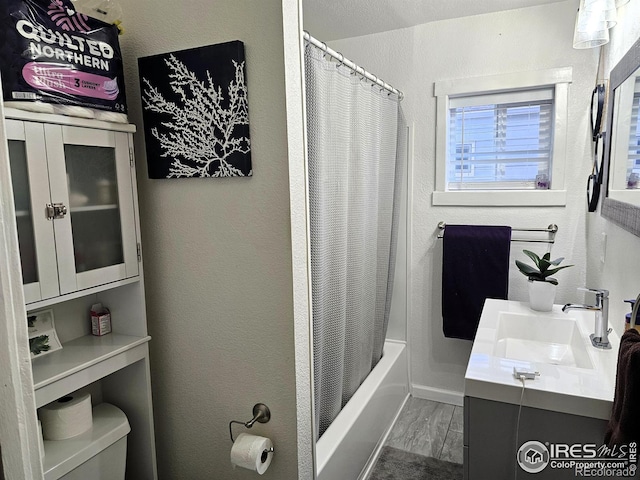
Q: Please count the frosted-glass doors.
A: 2